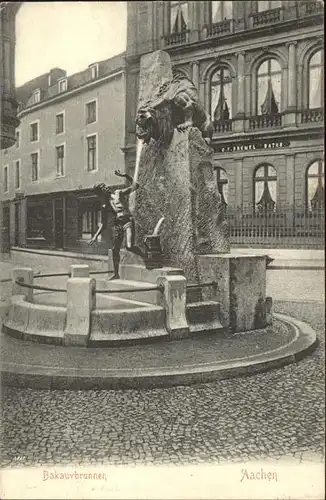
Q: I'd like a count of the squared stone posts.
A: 4